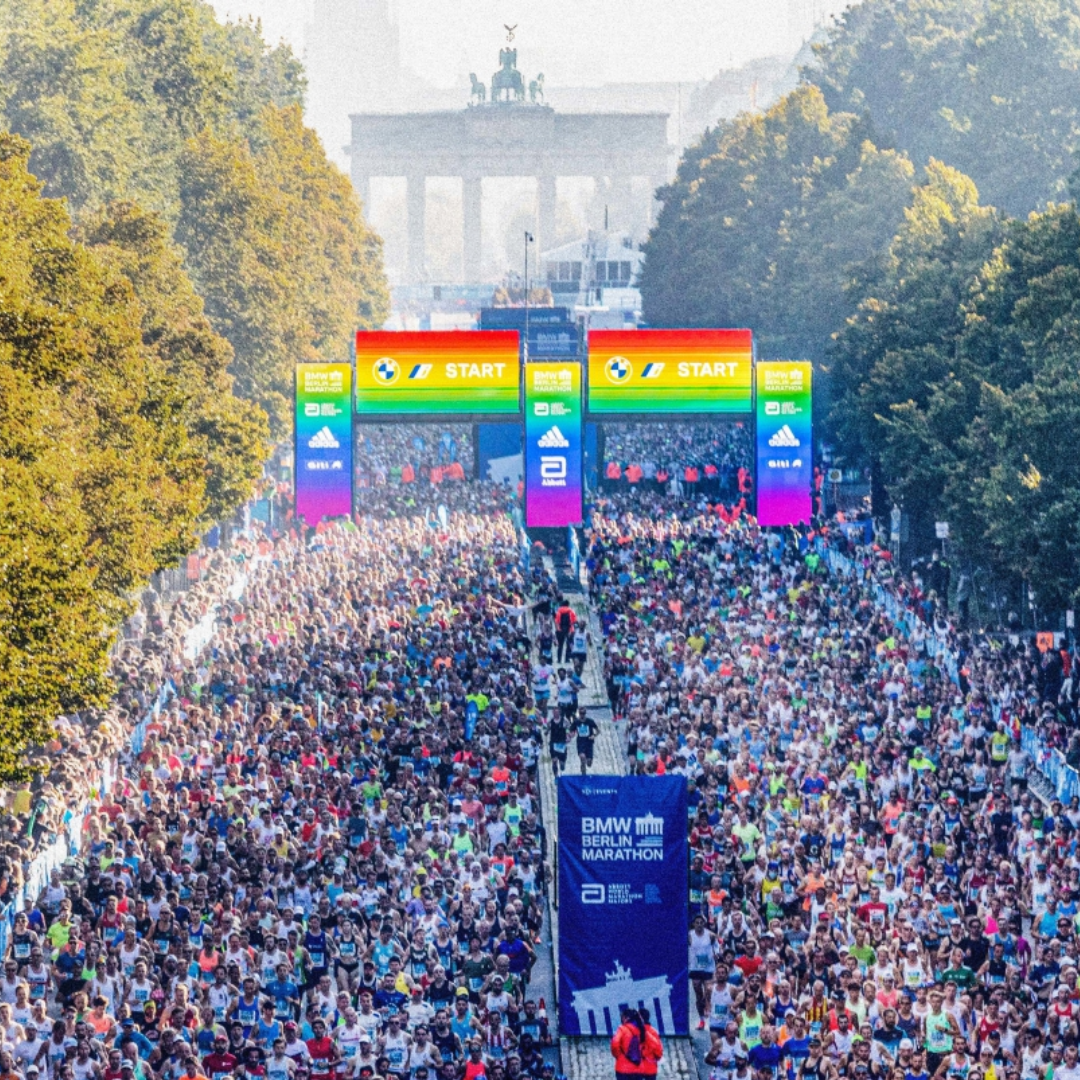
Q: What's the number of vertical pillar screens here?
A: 3